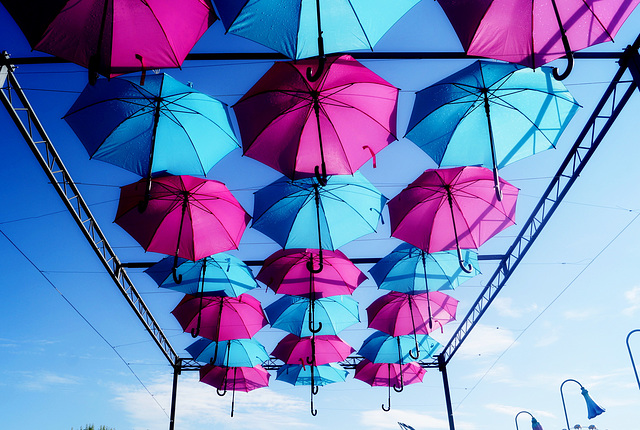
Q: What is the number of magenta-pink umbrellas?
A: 11